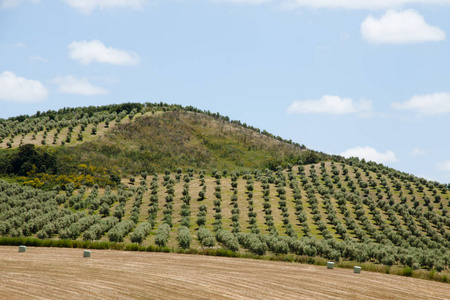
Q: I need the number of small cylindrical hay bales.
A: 4